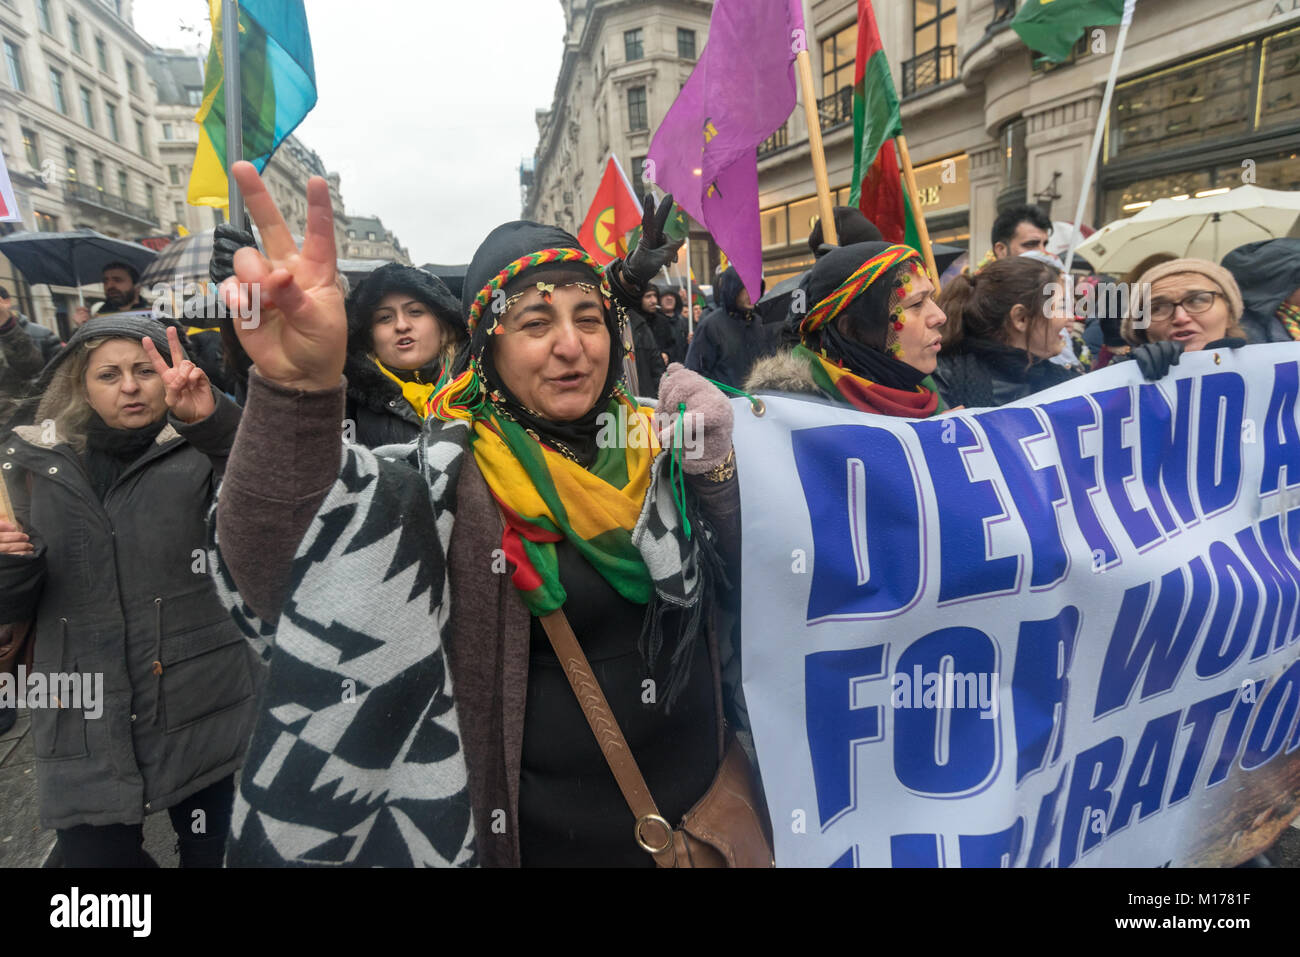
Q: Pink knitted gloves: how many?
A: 1